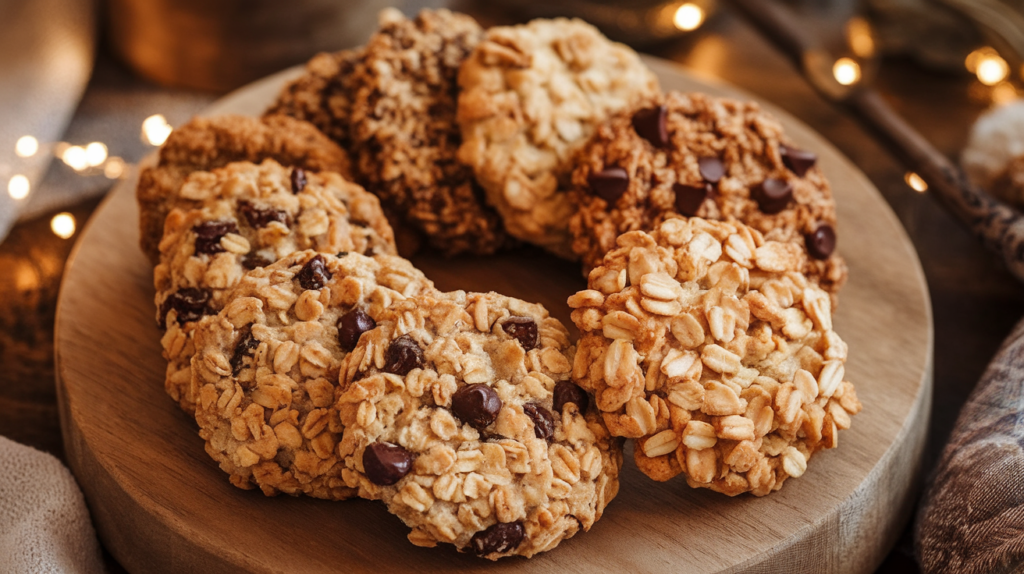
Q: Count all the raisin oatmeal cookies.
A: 3